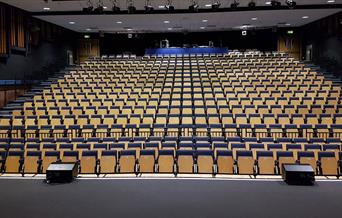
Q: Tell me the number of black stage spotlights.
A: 12